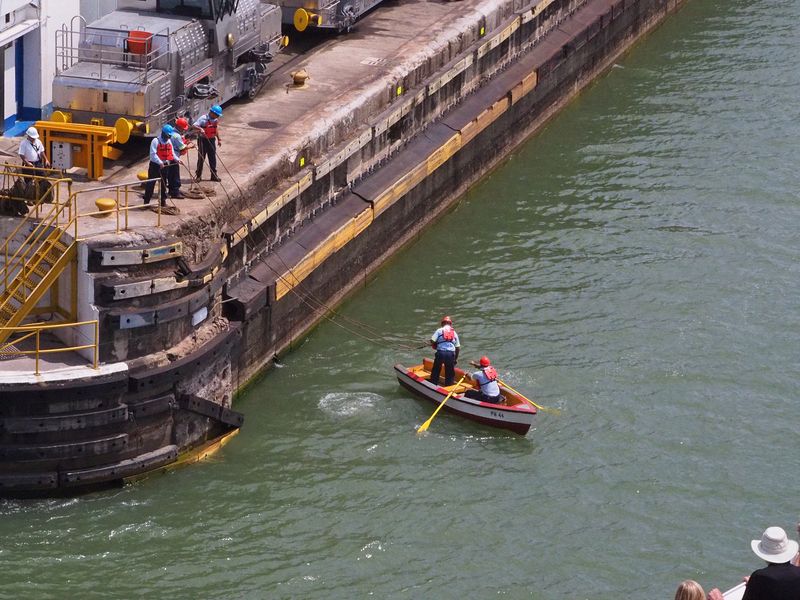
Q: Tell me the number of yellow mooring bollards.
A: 3